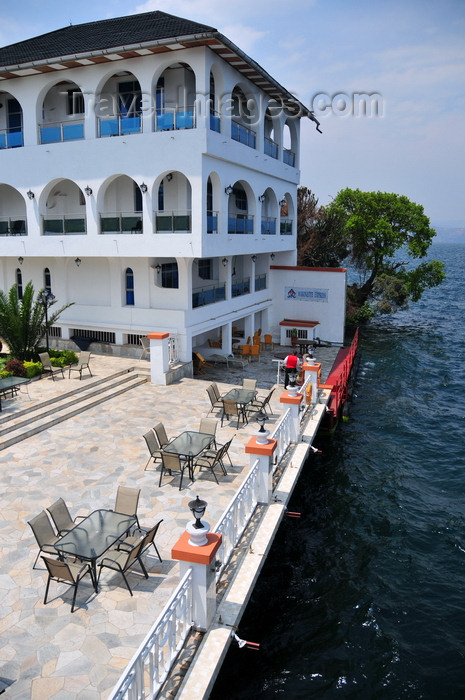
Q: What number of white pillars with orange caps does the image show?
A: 5